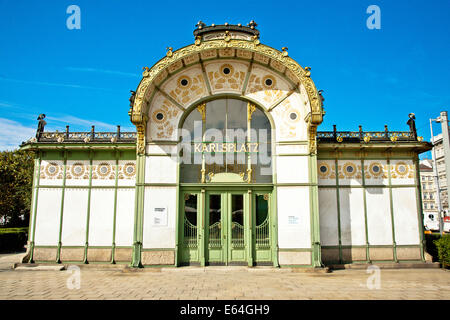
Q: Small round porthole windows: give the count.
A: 13